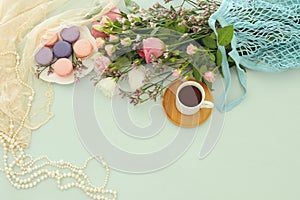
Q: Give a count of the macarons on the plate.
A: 6